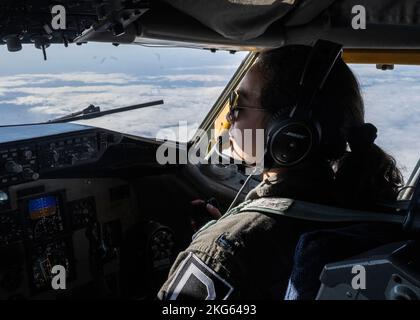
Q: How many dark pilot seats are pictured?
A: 1